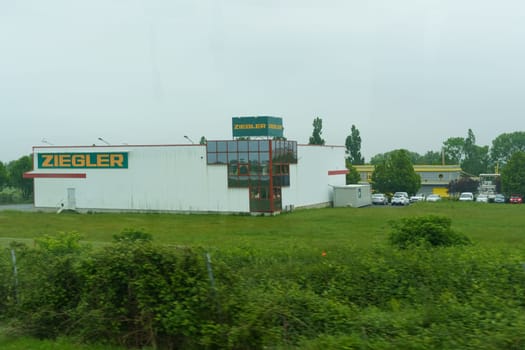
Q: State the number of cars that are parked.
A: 8